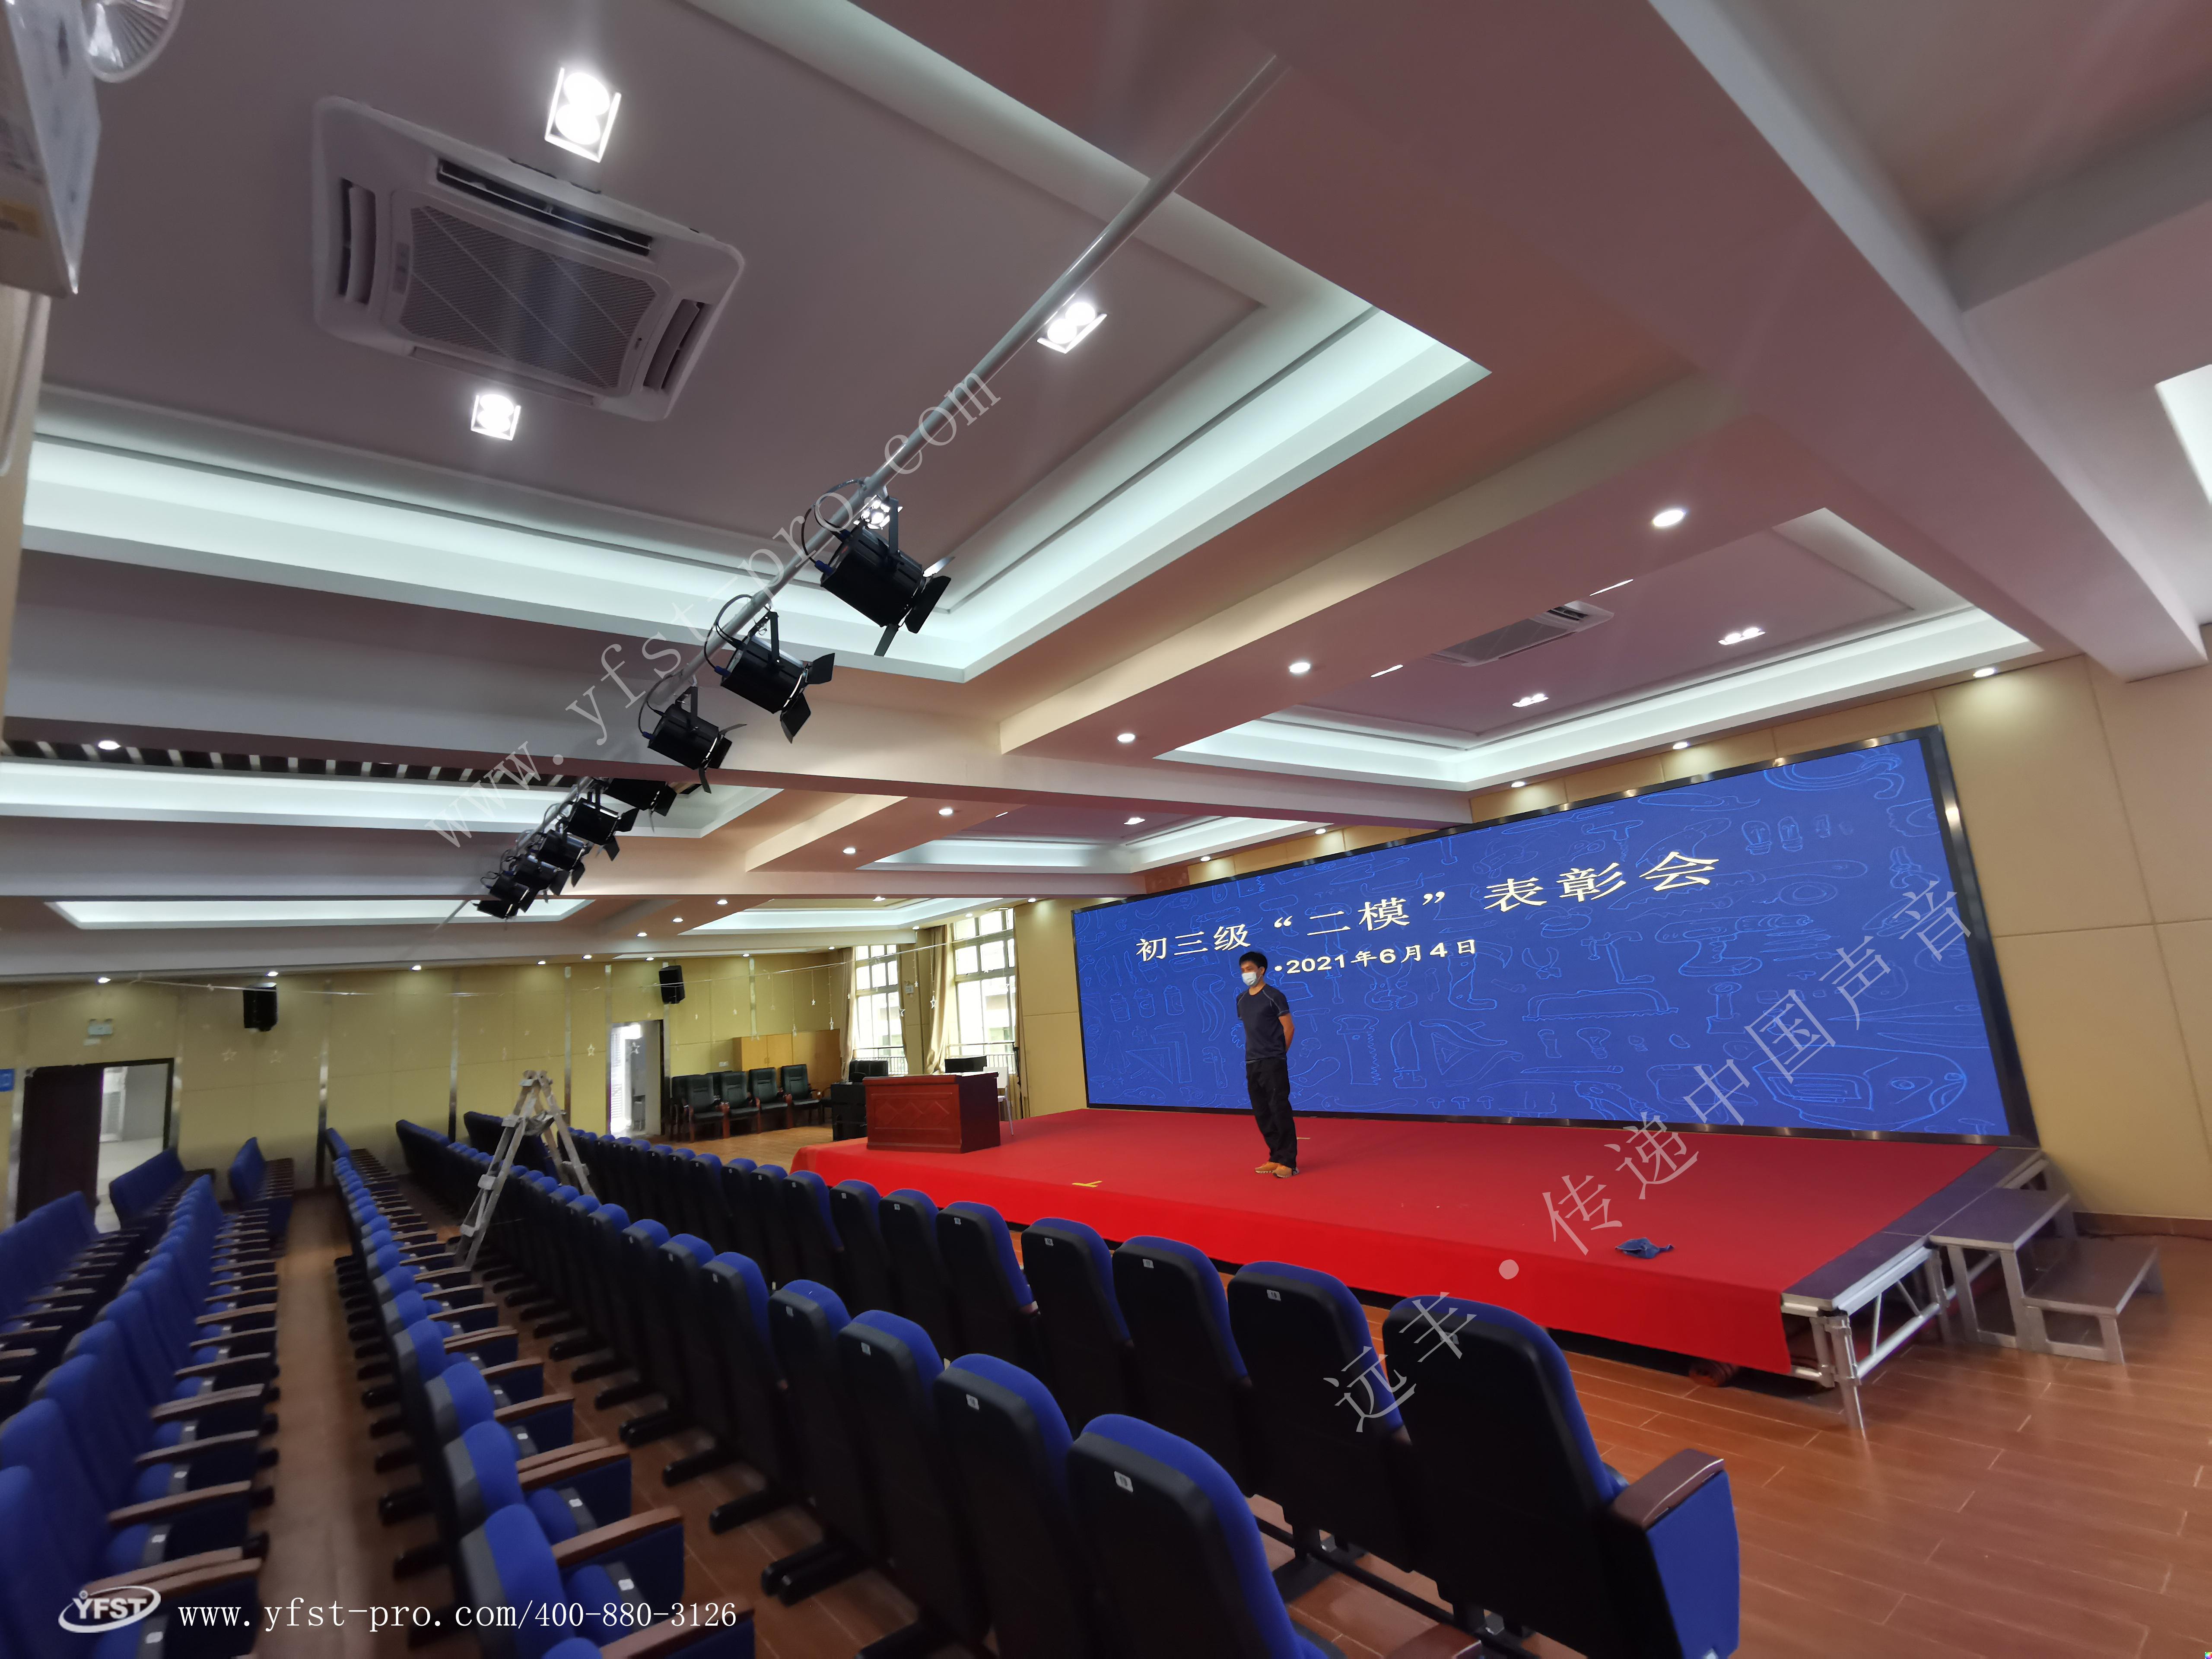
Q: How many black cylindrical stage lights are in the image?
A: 9